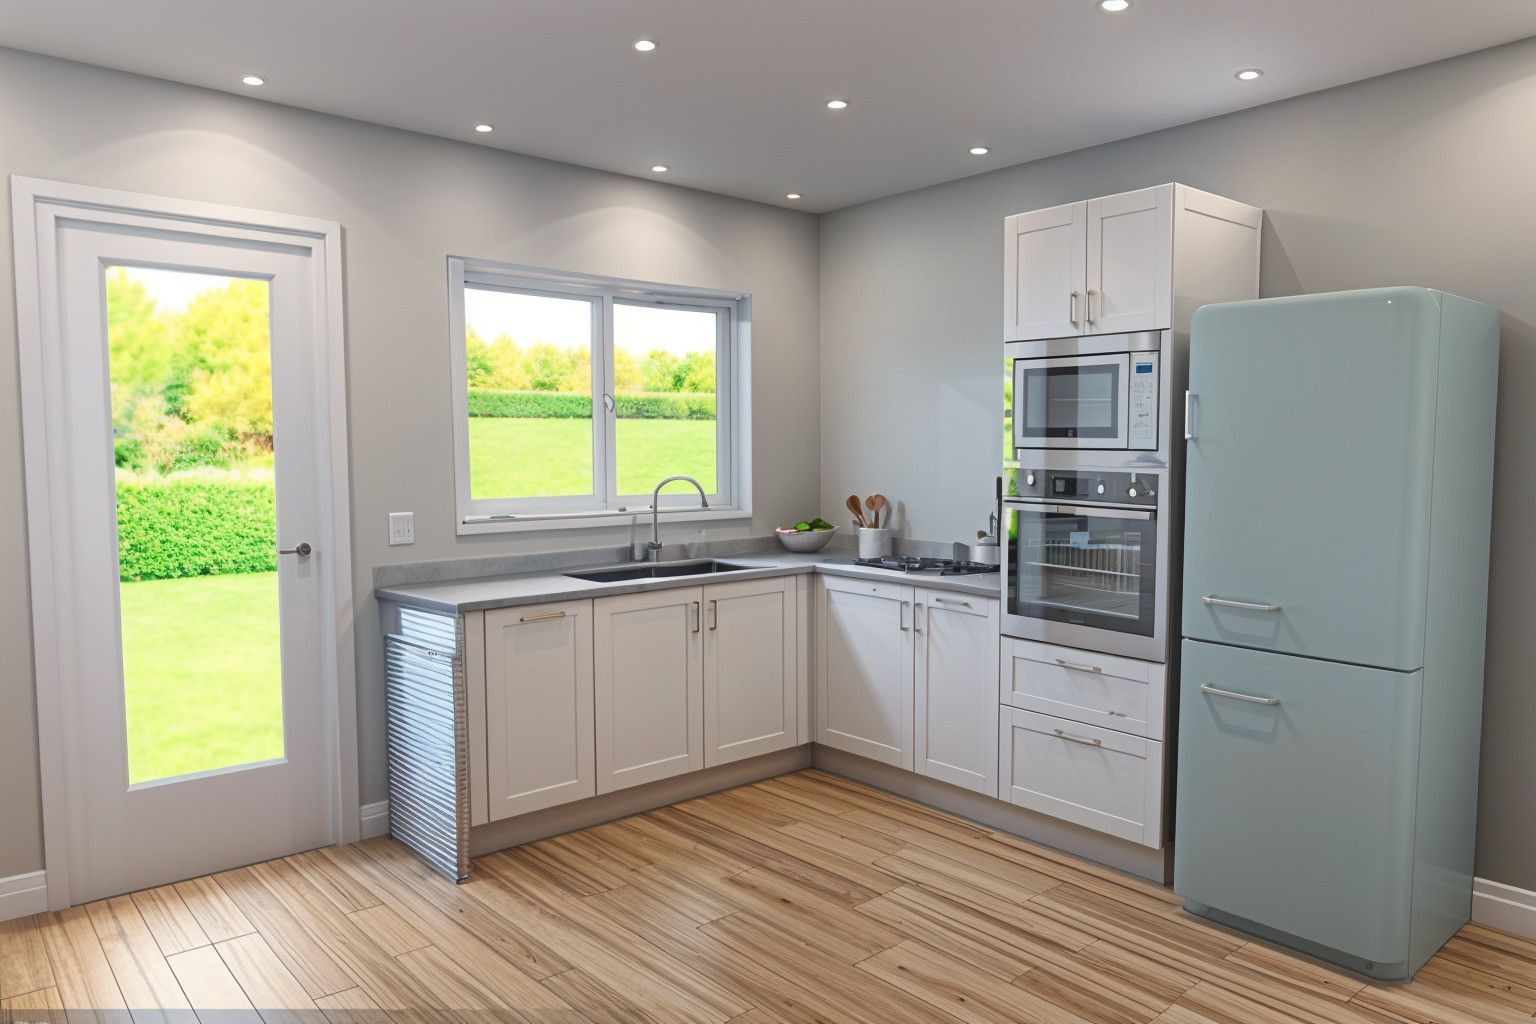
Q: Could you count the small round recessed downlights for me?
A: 9